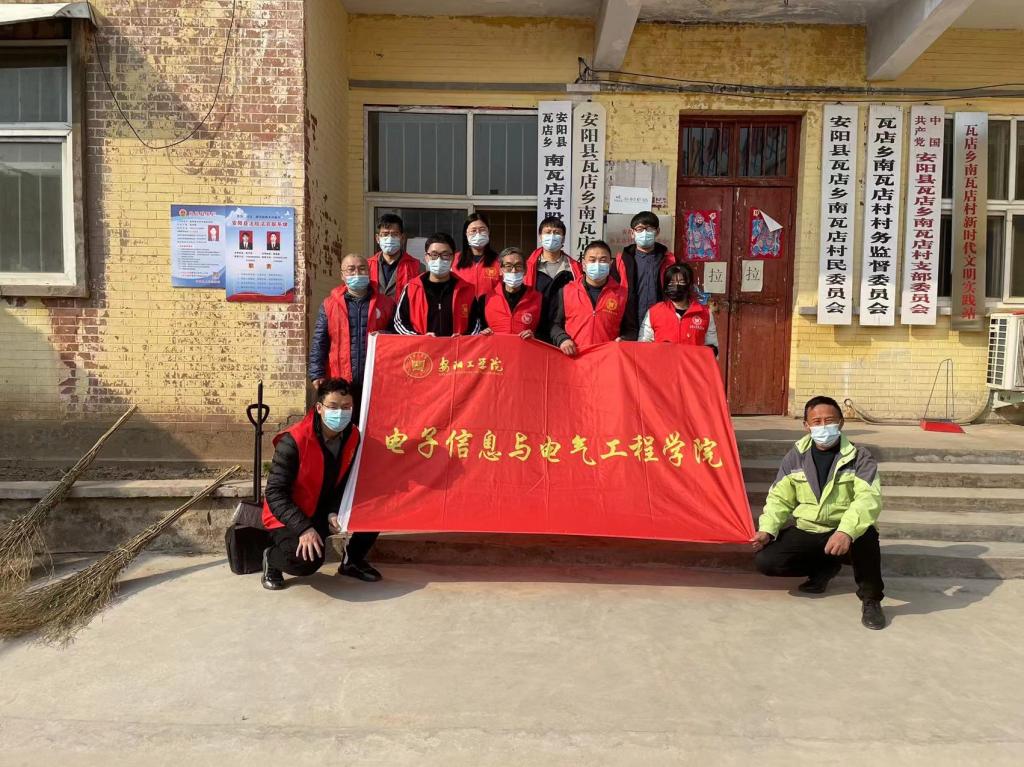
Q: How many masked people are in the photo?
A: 11